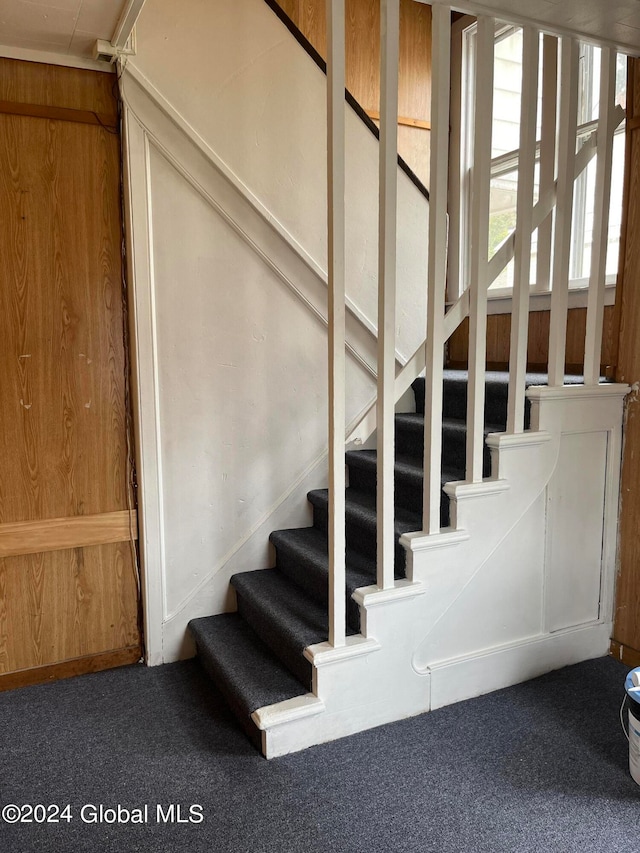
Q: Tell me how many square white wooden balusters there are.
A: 7